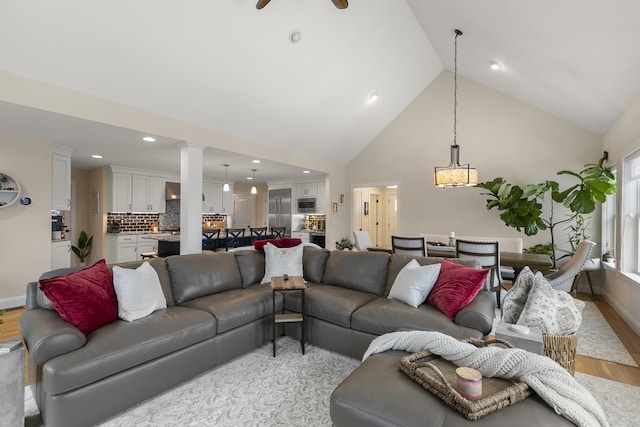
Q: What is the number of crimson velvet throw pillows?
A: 3